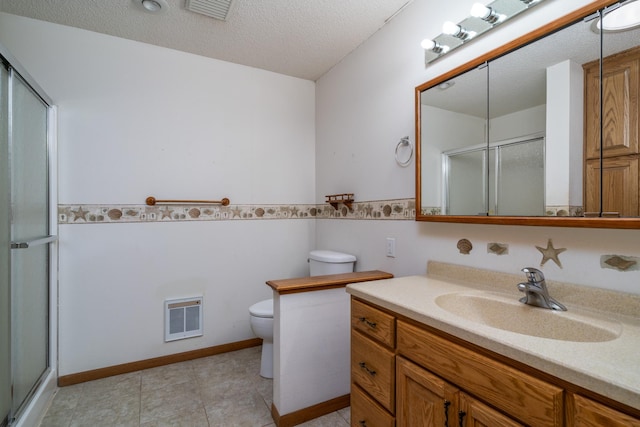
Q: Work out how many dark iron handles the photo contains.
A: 5